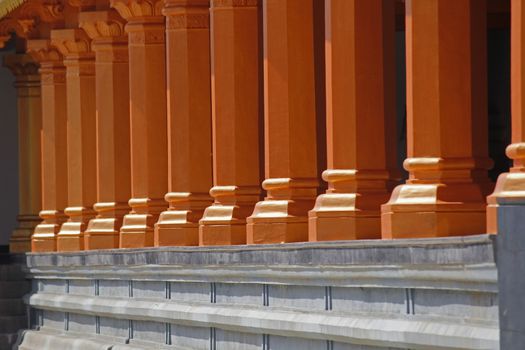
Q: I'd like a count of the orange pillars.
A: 11